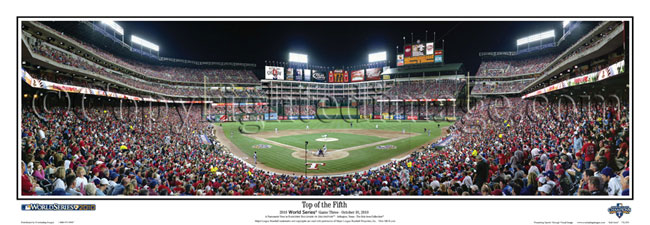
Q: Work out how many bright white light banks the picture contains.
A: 6